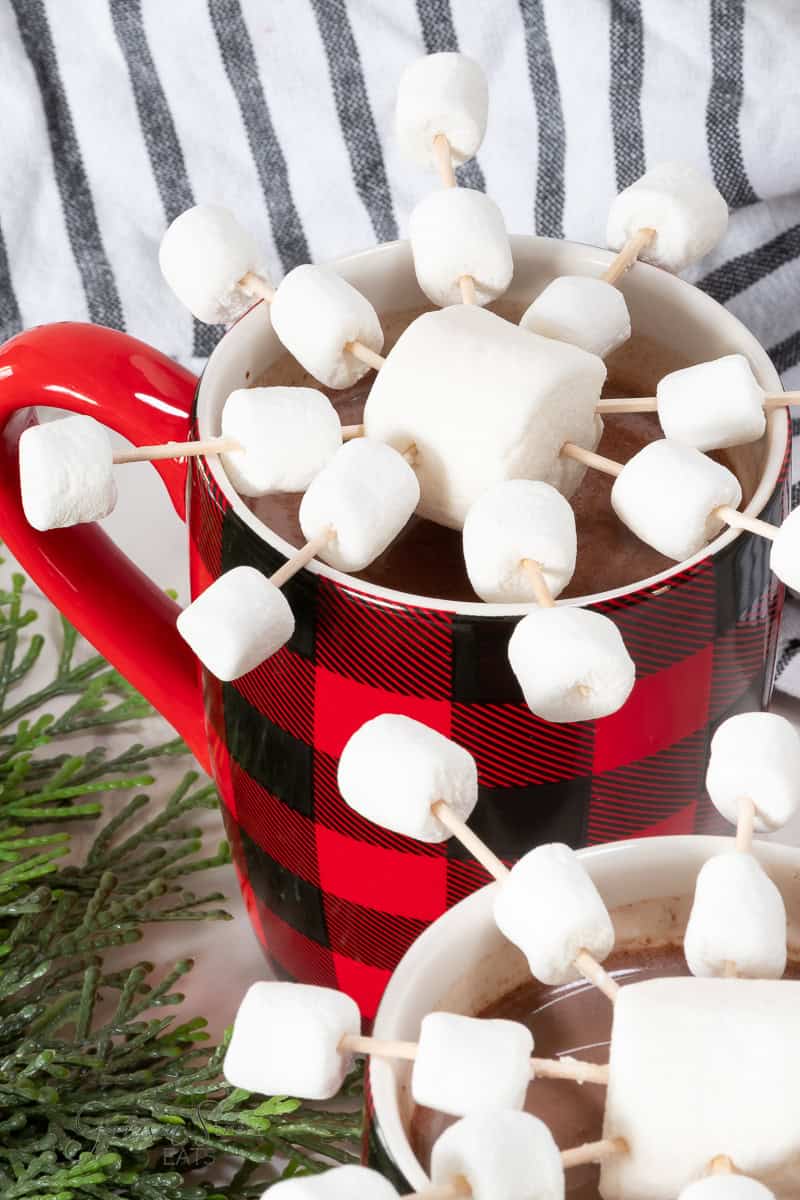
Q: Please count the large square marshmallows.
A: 2